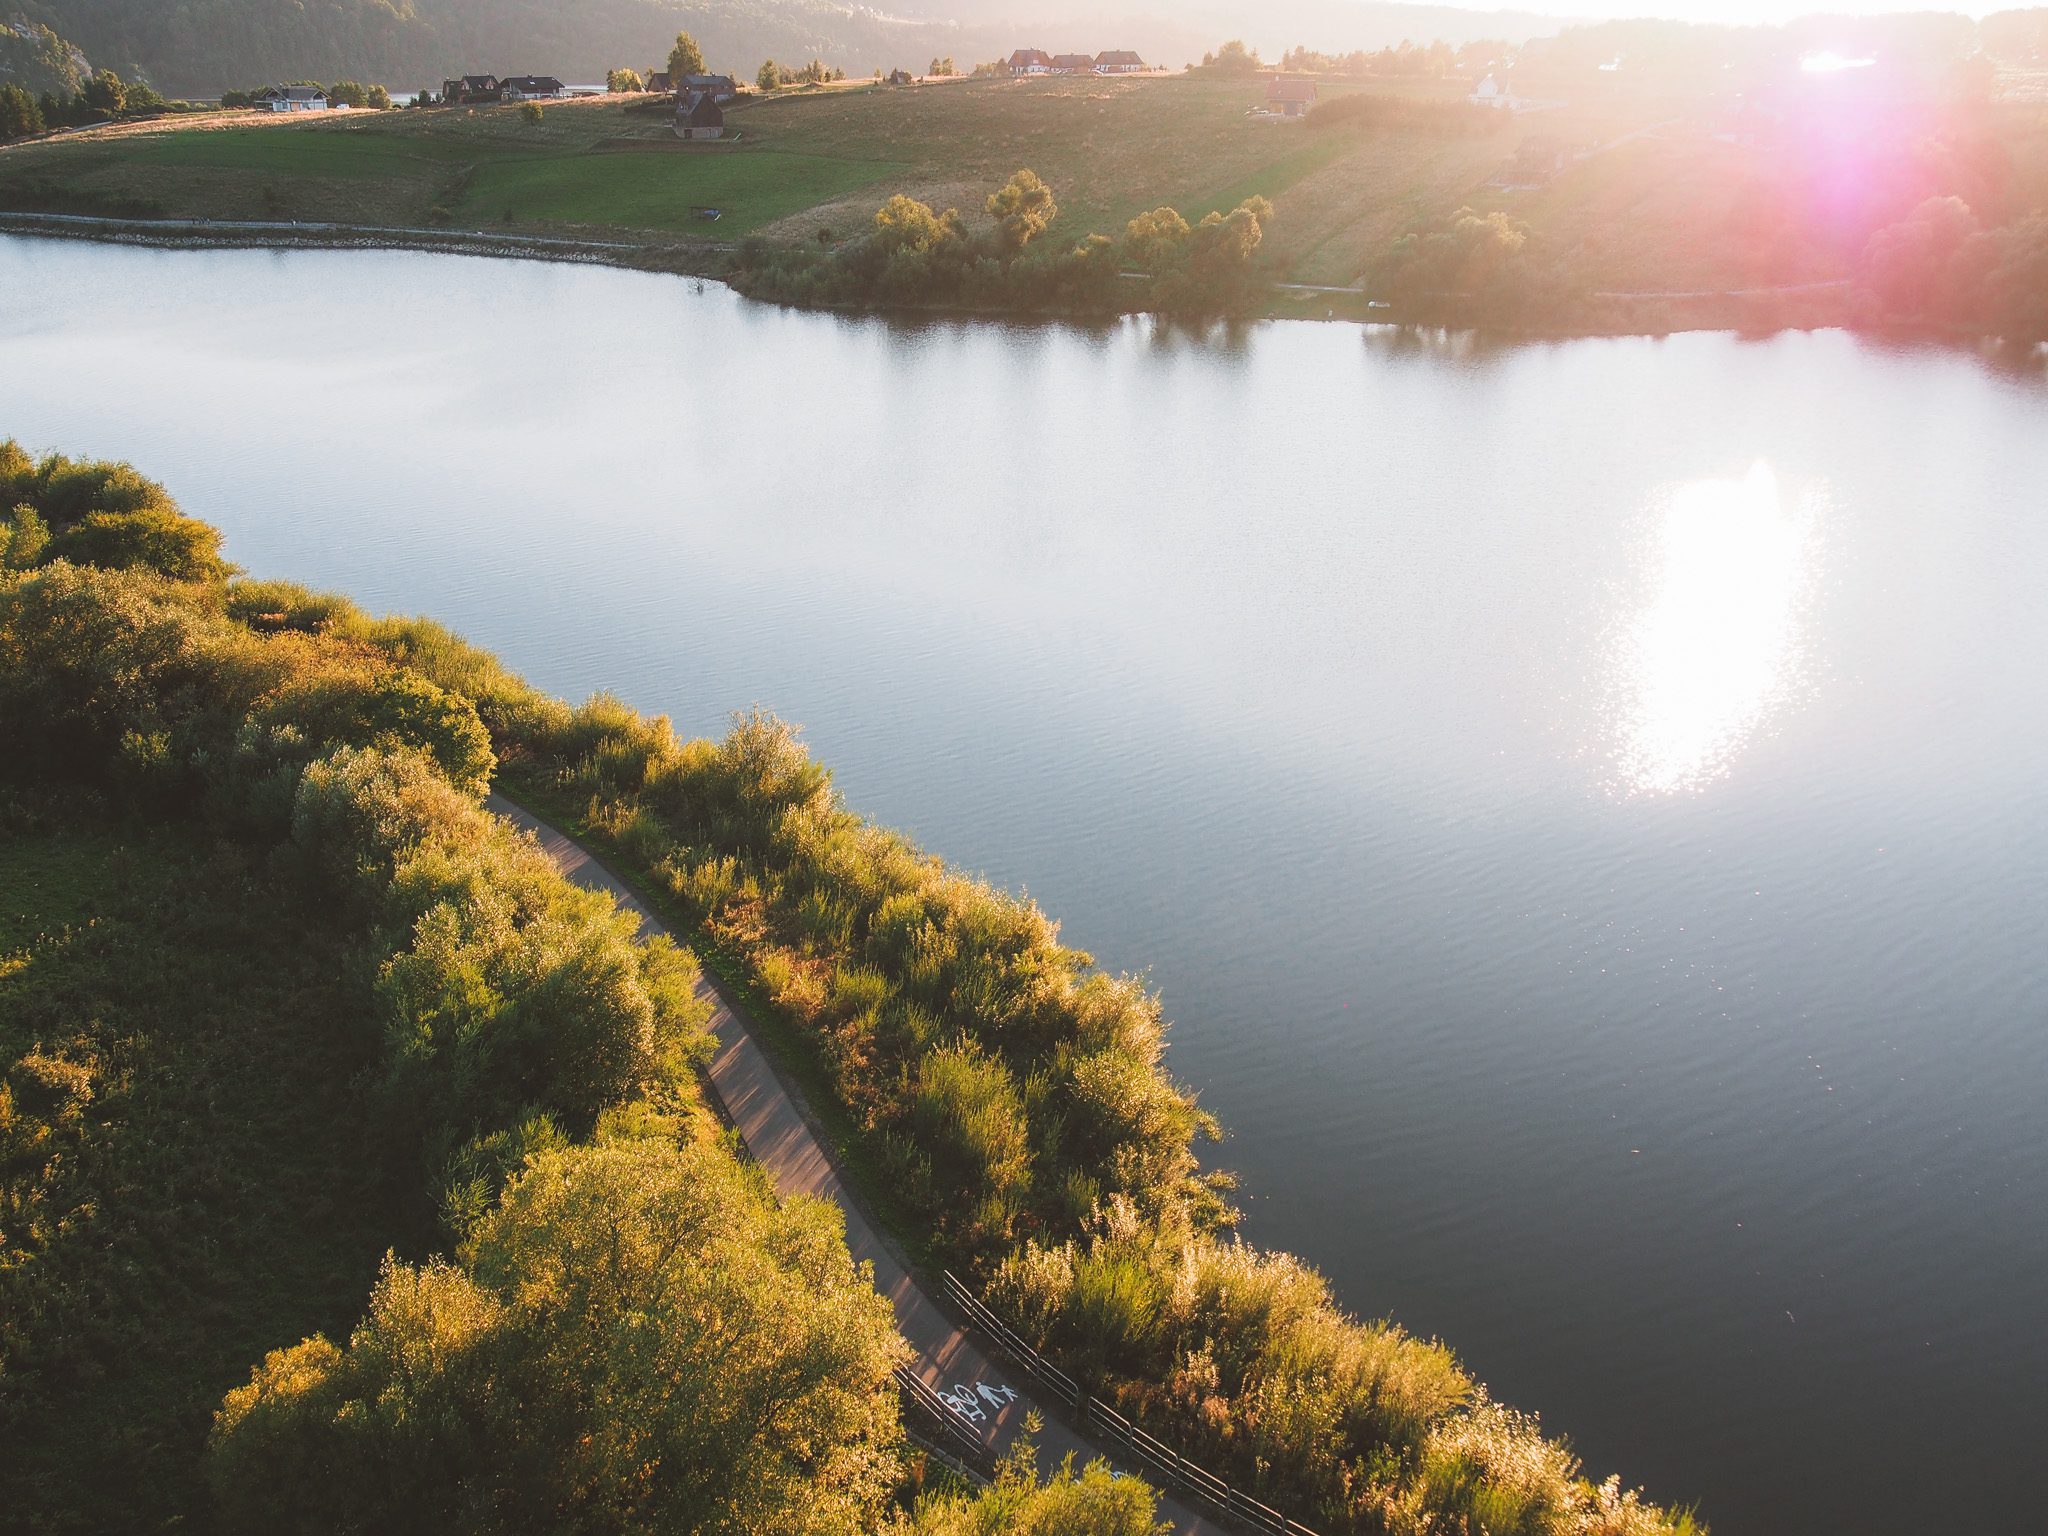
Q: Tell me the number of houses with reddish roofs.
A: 4